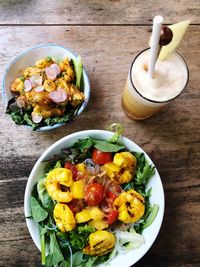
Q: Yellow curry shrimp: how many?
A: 5